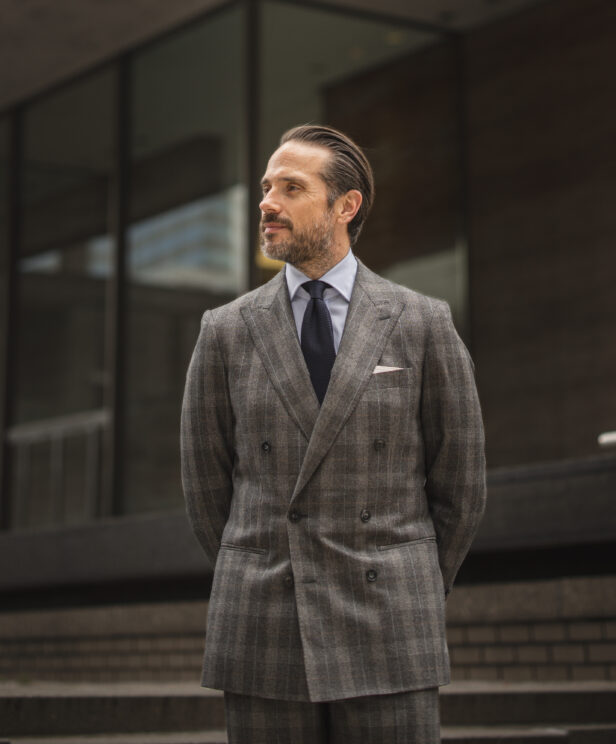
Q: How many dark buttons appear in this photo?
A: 6